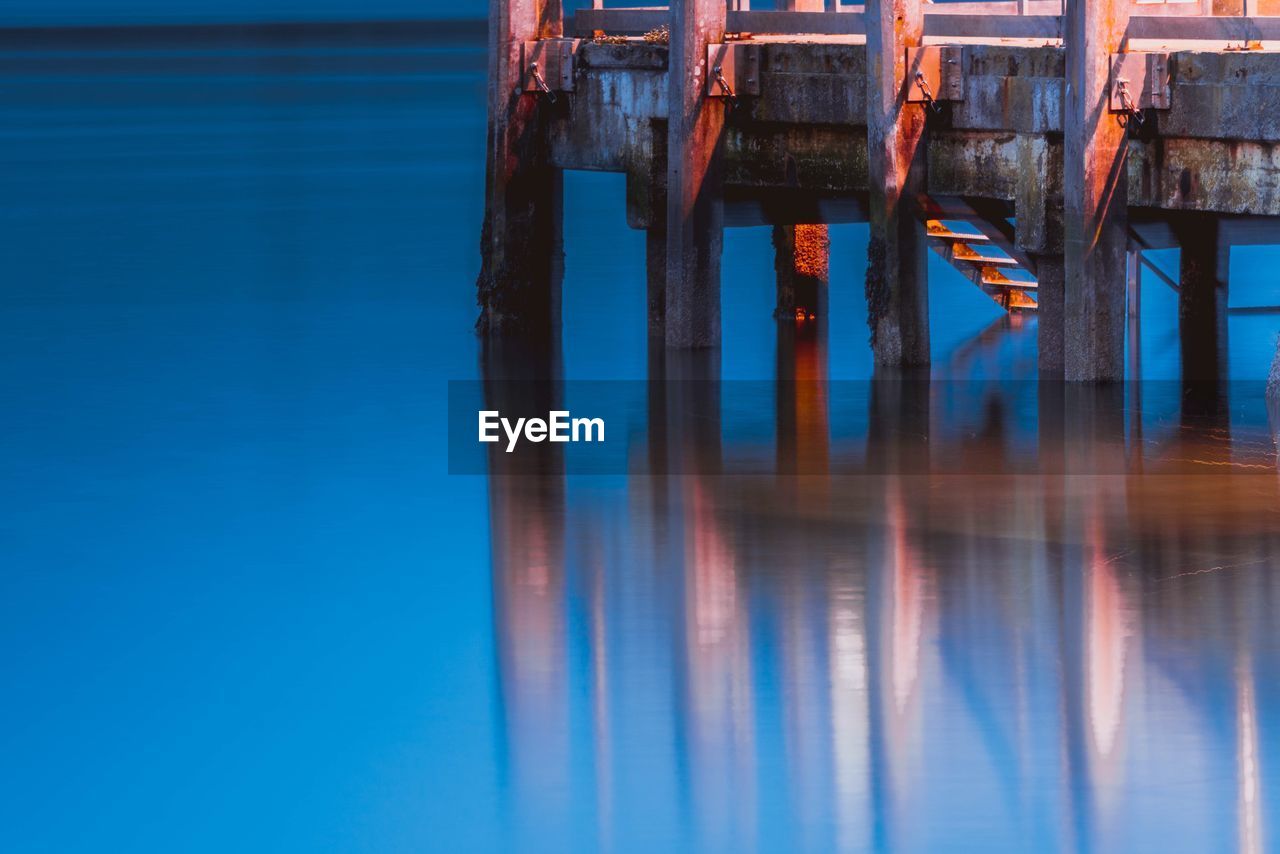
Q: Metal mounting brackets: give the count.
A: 4